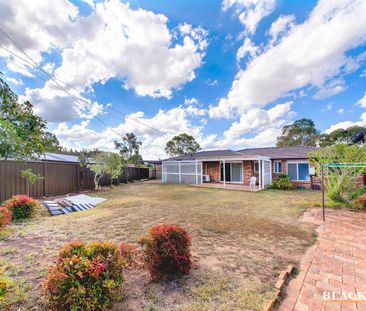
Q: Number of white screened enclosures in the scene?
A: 1